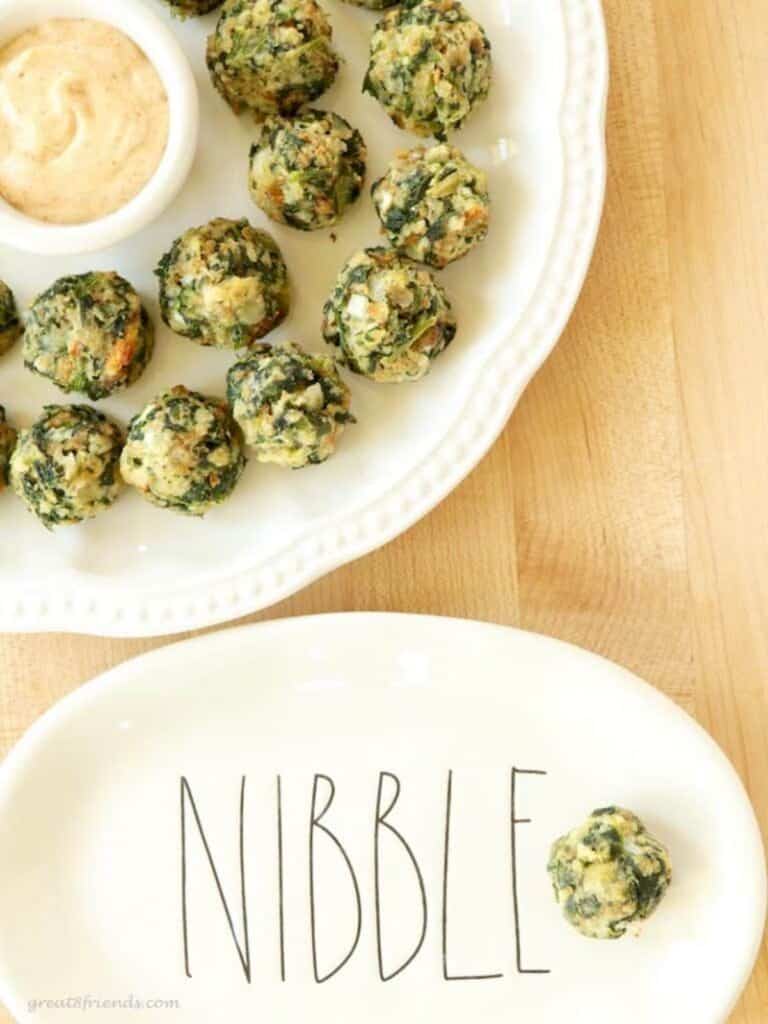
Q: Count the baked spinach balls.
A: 15